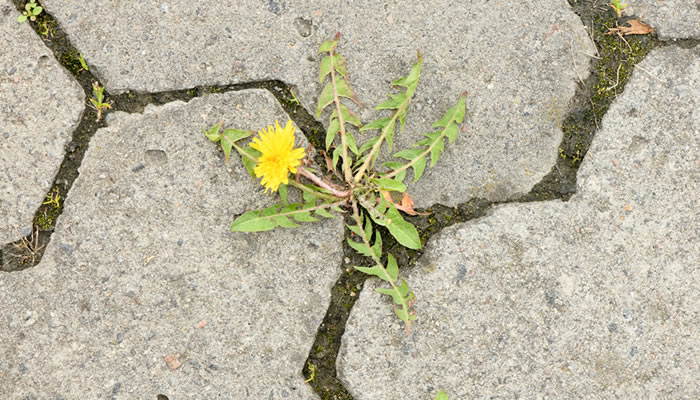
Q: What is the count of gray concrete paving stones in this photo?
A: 5